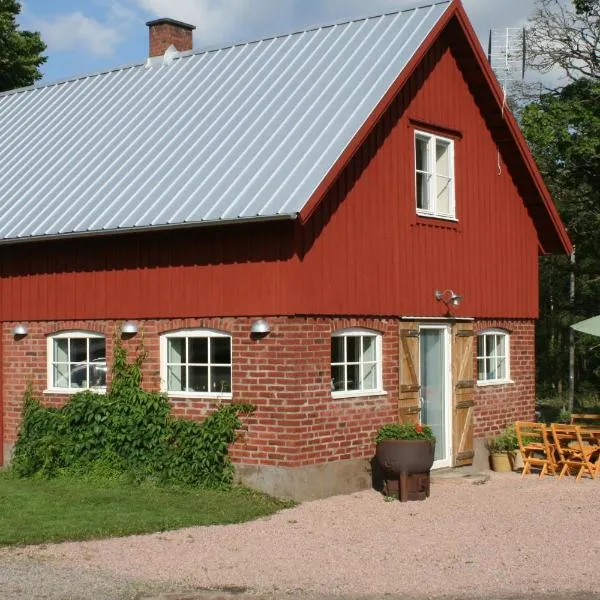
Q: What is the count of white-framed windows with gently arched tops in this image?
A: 4